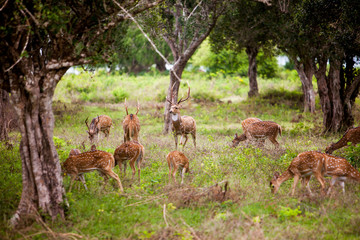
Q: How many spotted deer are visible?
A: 12